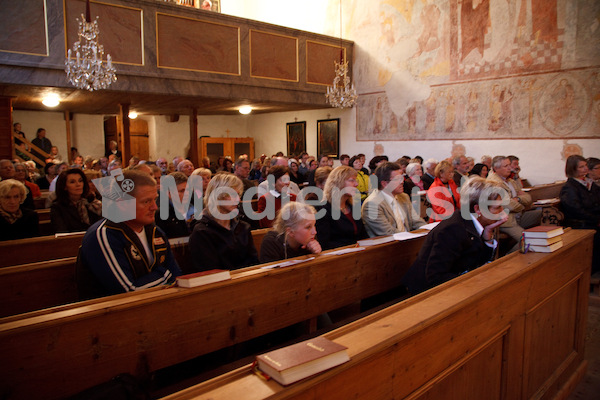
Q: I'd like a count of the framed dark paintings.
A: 2